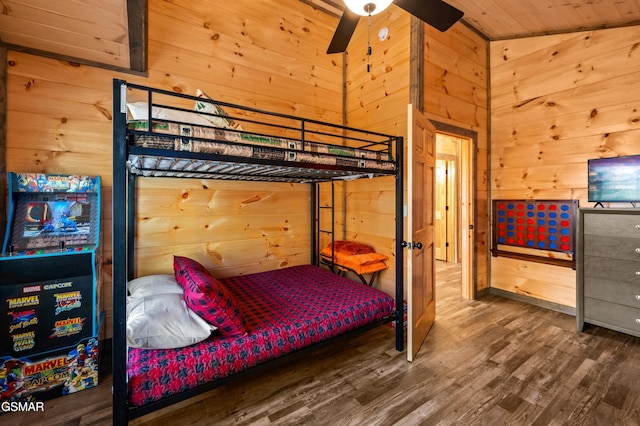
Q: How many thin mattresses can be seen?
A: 2